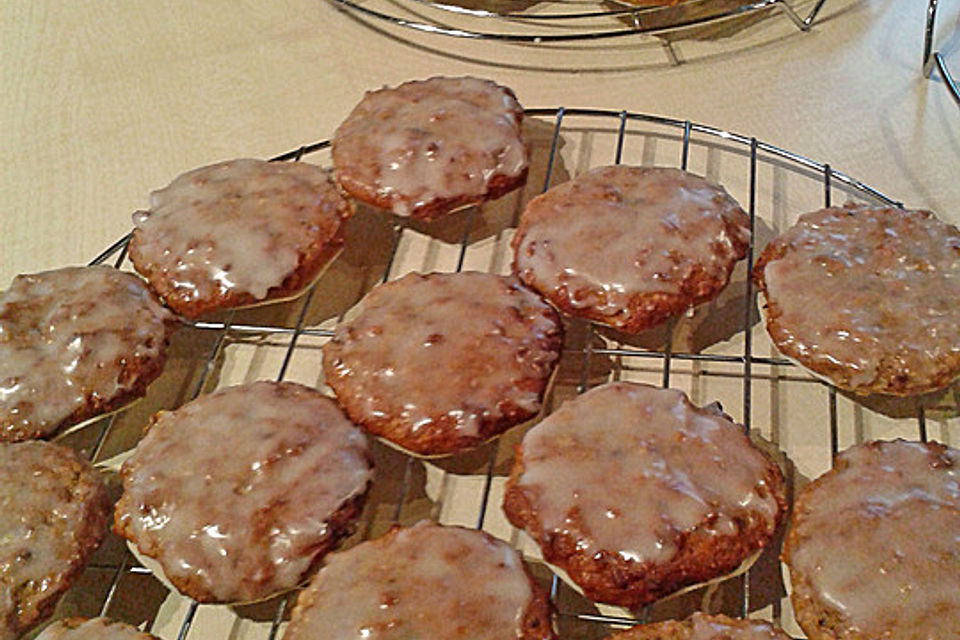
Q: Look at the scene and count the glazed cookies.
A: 13